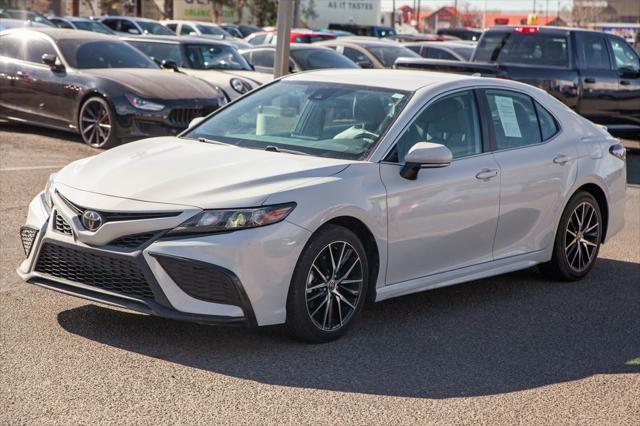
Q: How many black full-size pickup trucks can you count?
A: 1